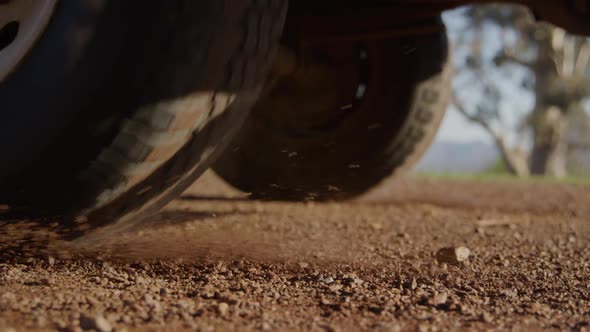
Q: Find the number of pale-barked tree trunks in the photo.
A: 2